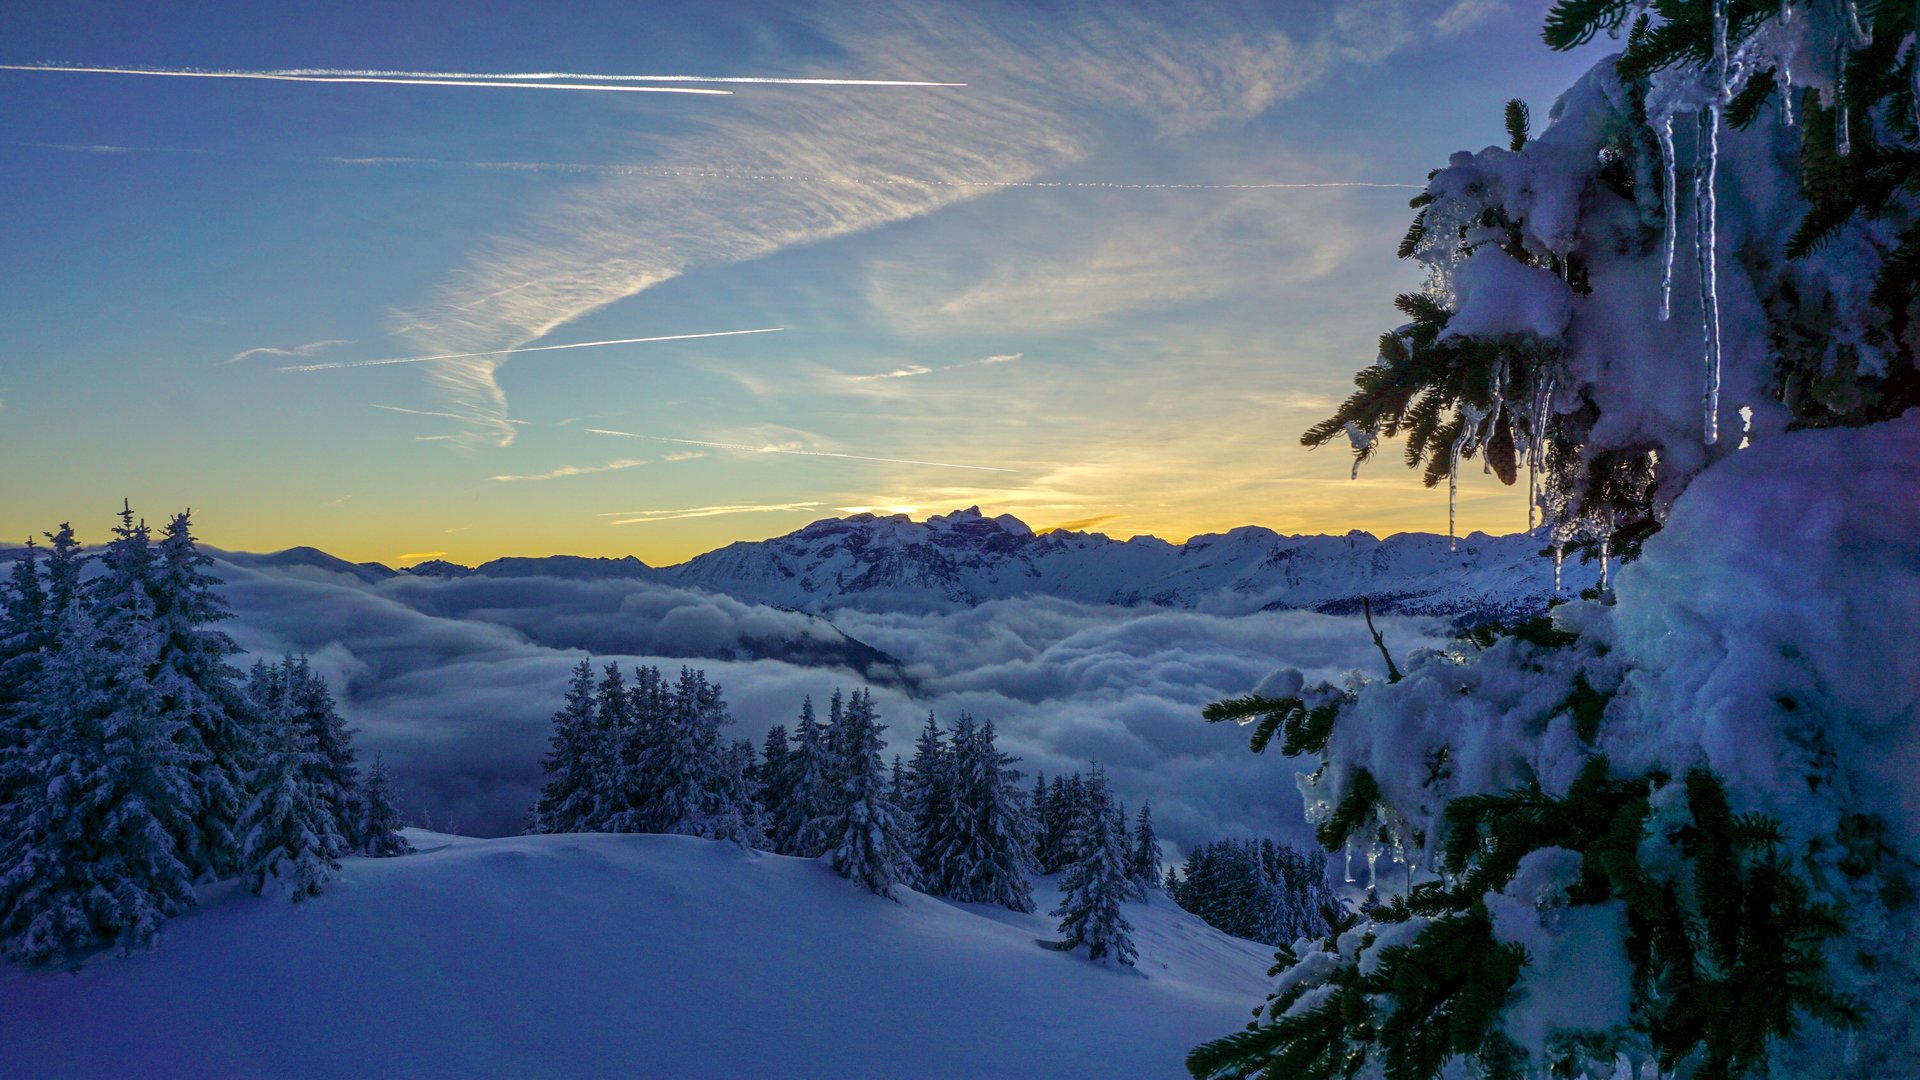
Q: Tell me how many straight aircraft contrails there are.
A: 5